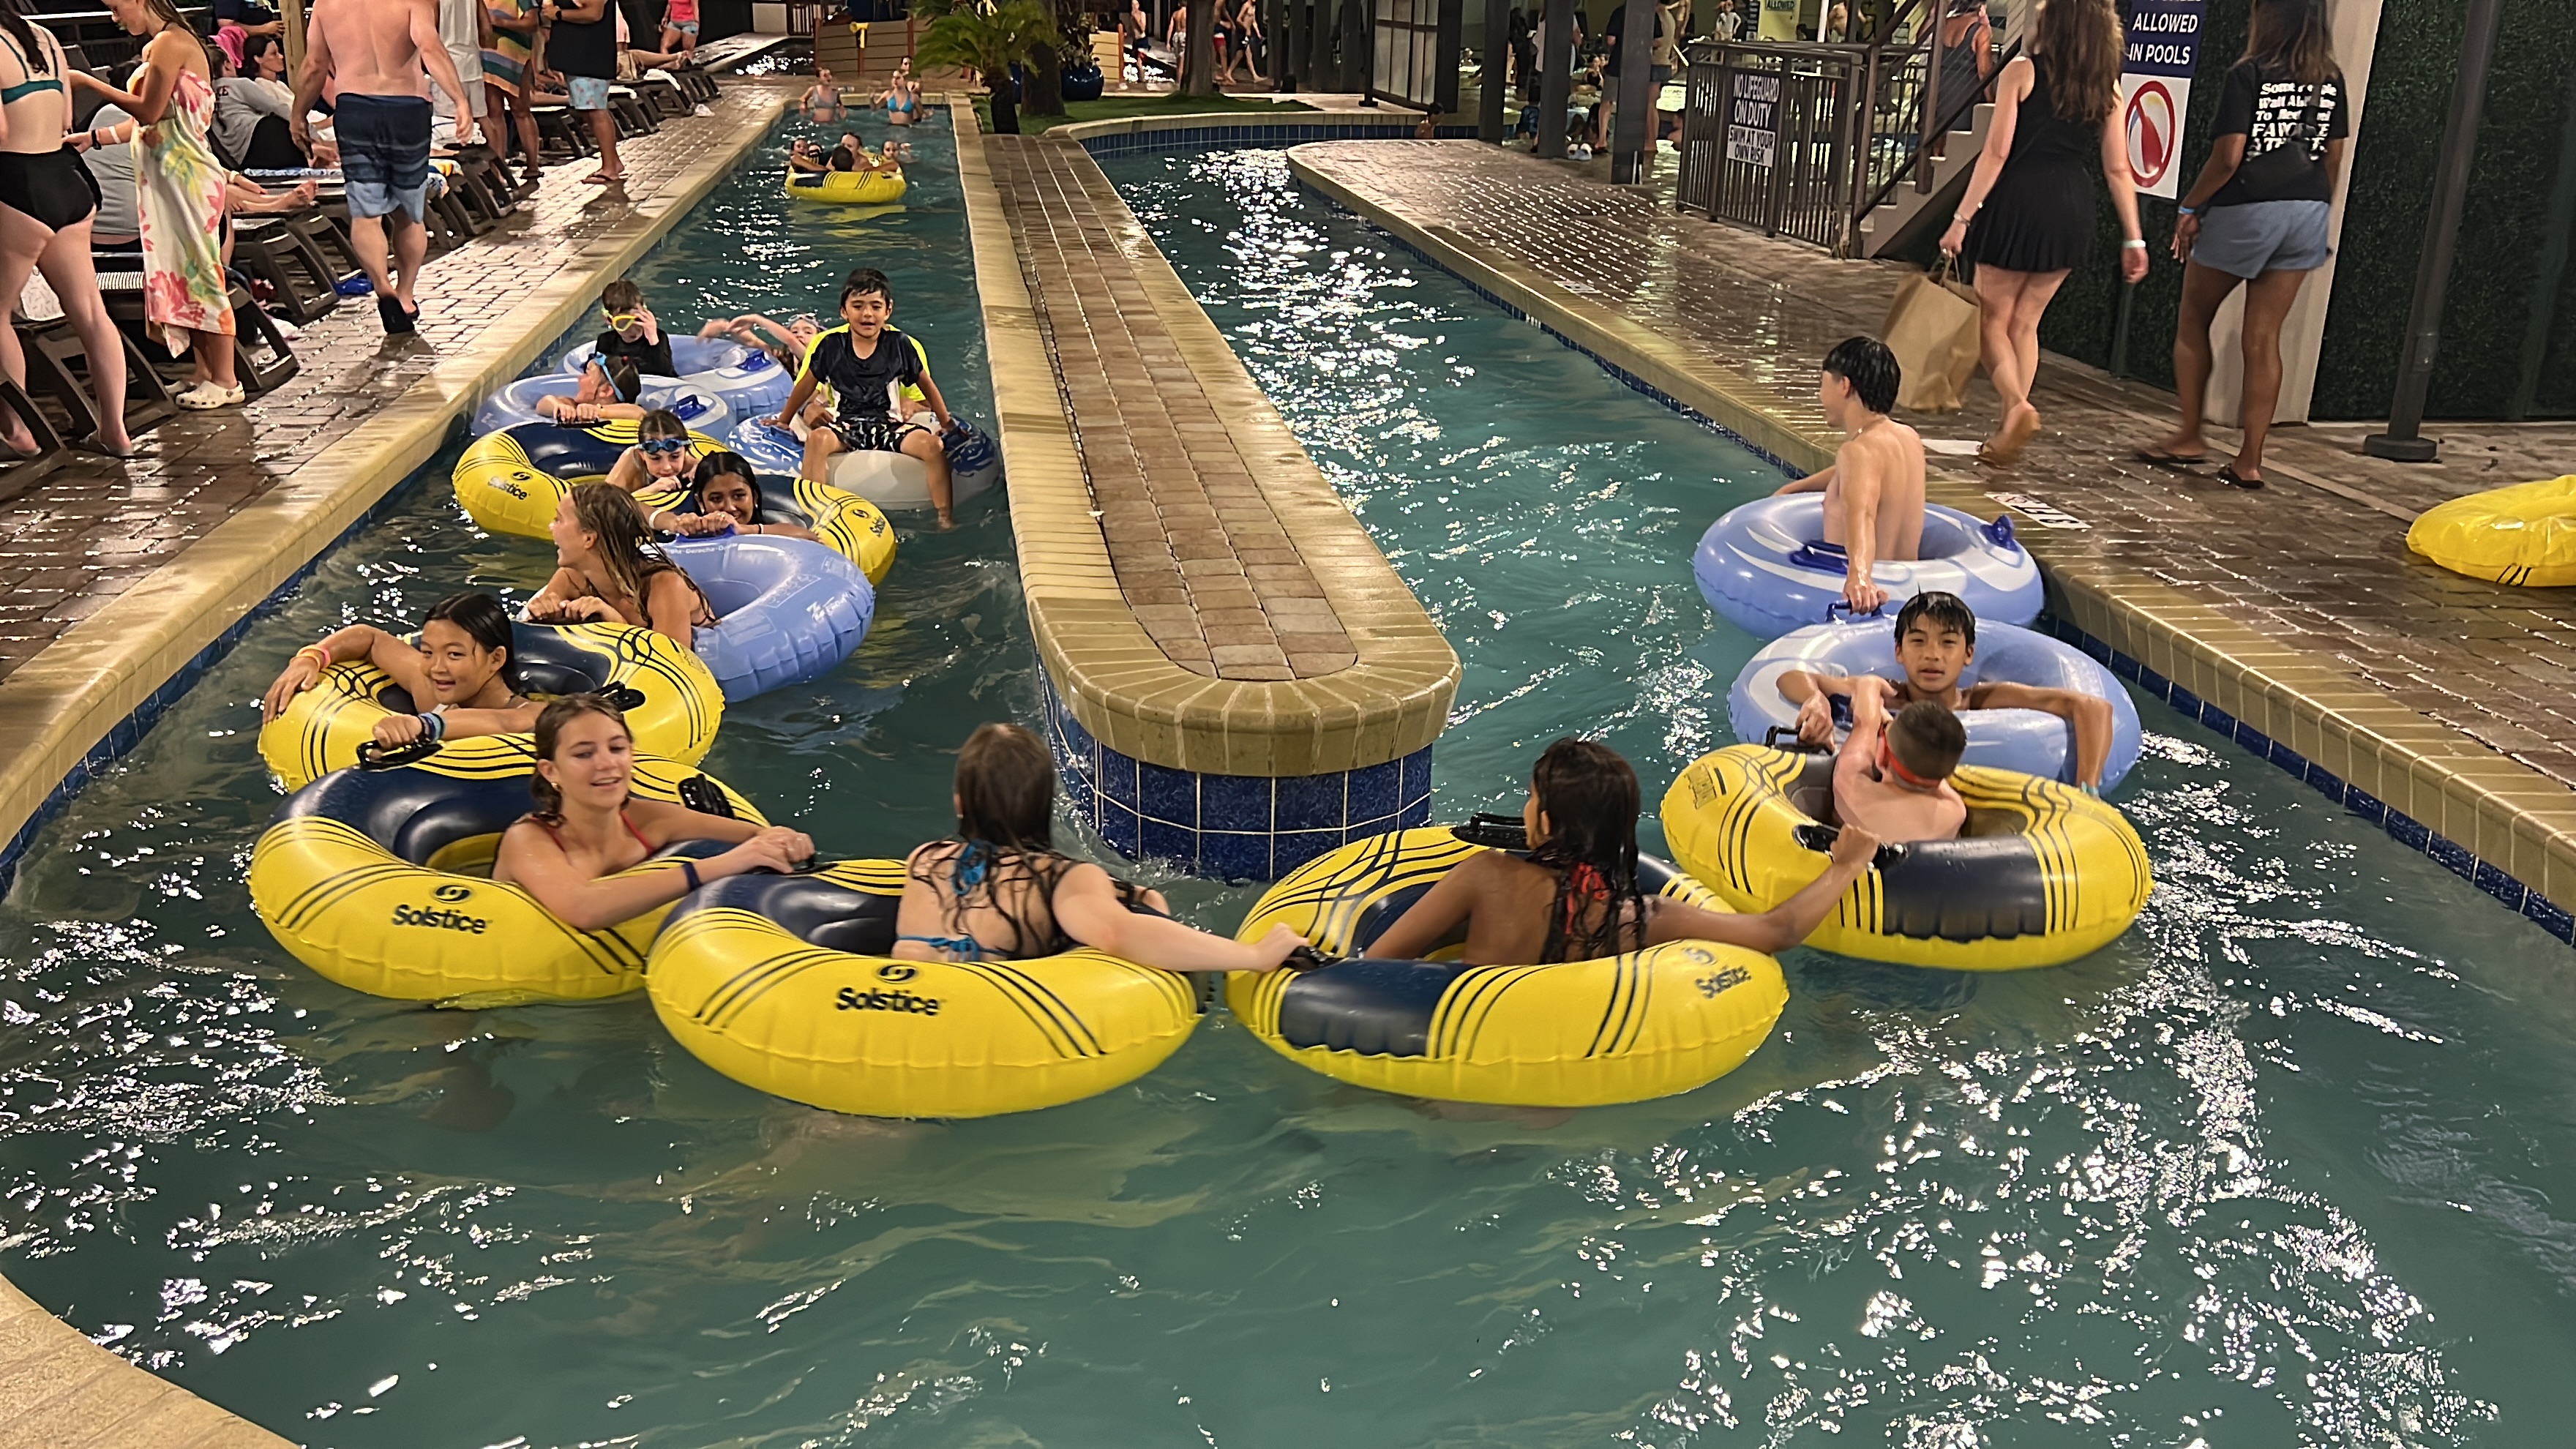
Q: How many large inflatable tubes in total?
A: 15